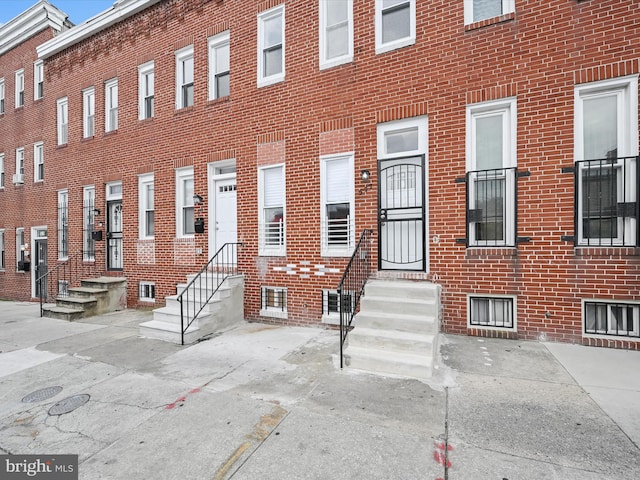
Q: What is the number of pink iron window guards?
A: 0